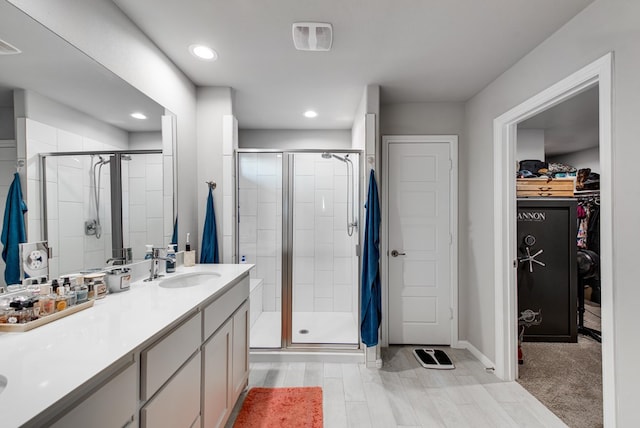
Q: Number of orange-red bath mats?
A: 1